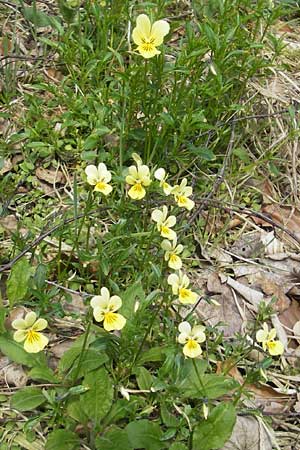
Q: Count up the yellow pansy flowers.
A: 12